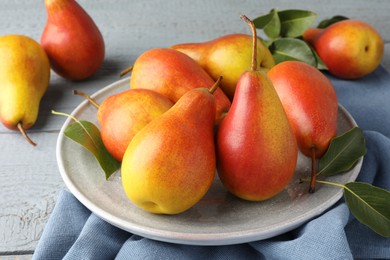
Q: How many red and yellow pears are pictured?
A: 9